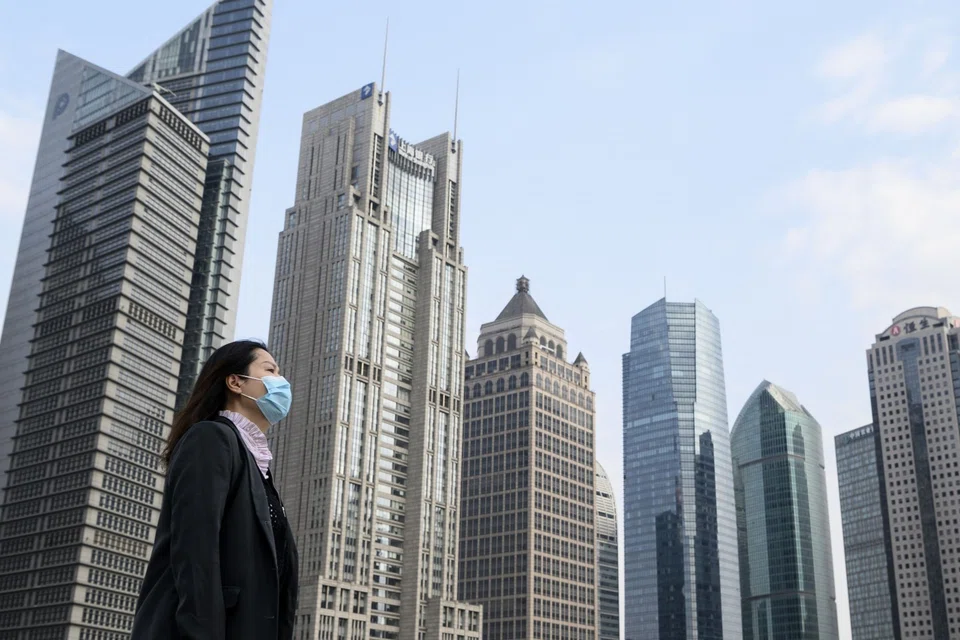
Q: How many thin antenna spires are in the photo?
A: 3